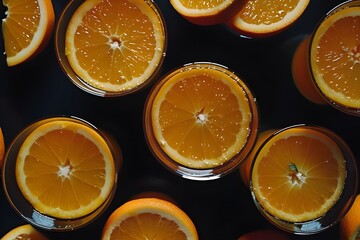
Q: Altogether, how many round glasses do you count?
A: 5